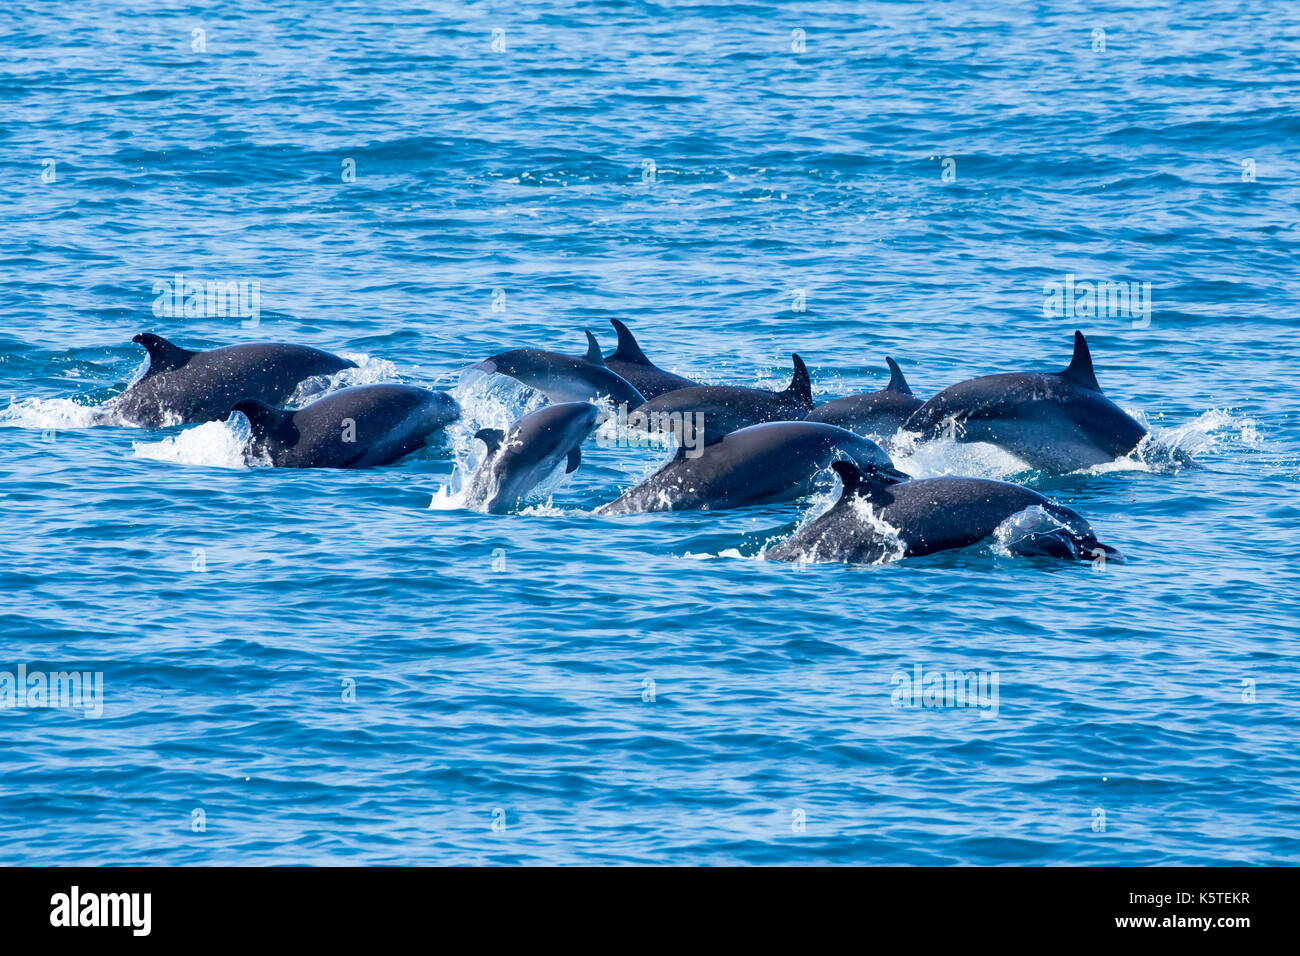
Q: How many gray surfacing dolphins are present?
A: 10